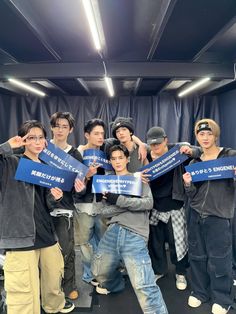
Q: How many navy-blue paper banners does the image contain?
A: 6